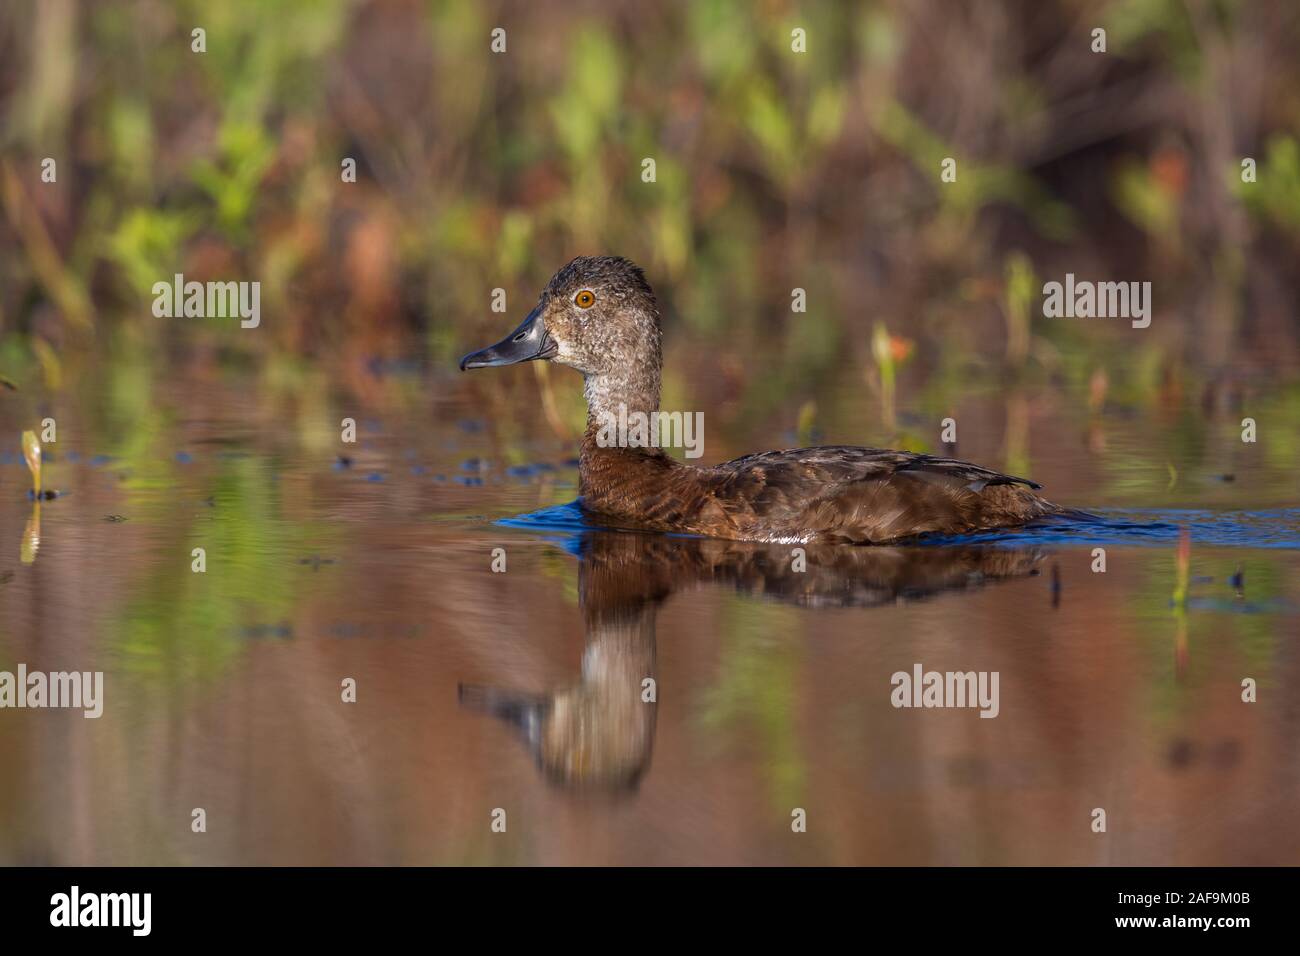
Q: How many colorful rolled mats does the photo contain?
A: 0